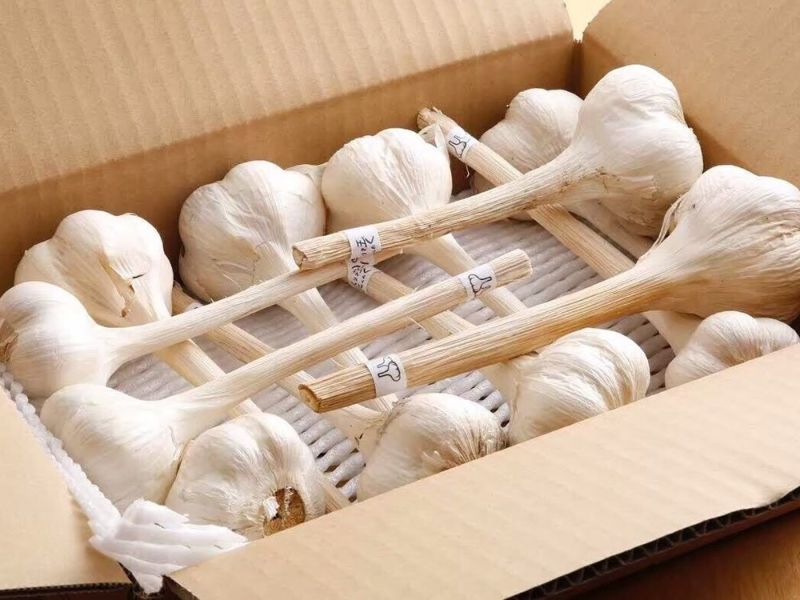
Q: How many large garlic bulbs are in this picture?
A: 12